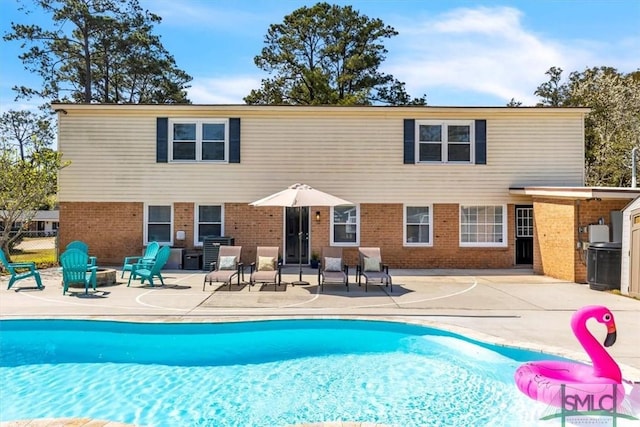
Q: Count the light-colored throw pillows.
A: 4